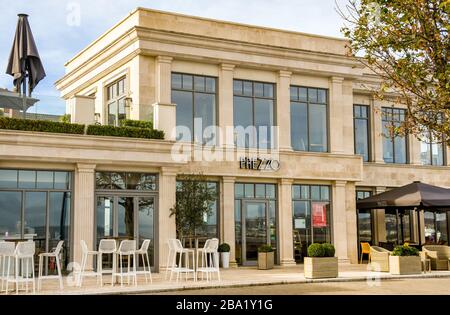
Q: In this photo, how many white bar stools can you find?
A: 11